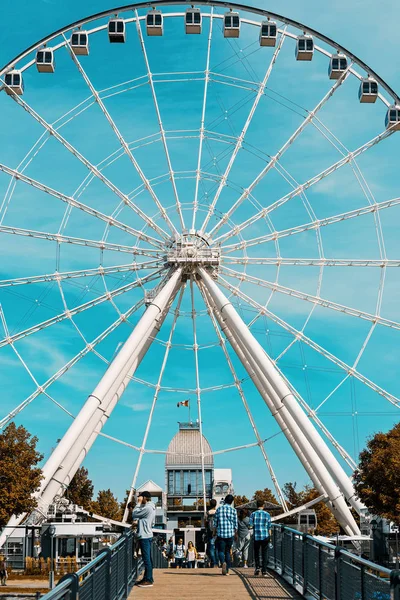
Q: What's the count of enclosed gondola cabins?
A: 12